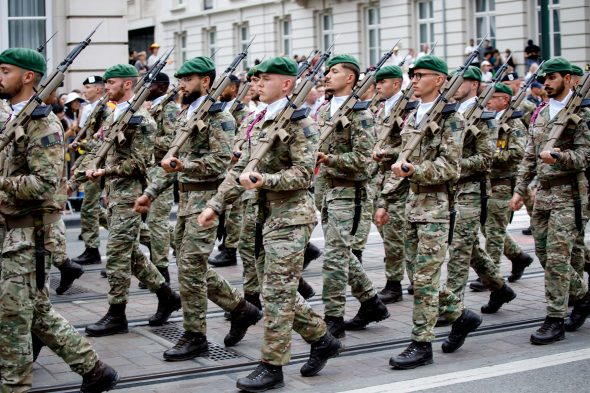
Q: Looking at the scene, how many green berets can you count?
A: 12